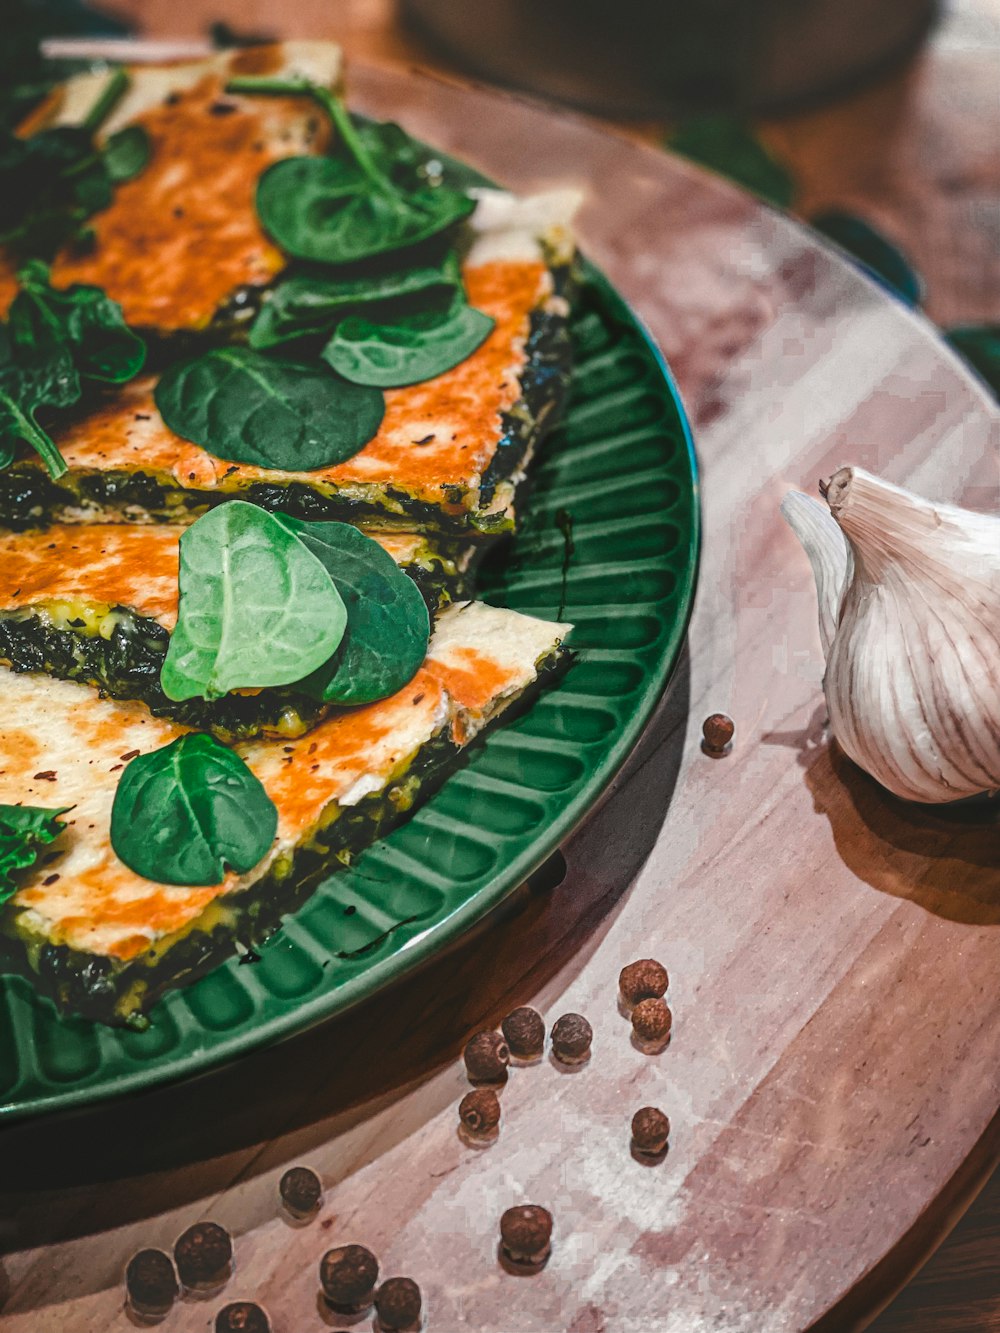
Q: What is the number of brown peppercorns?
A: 15